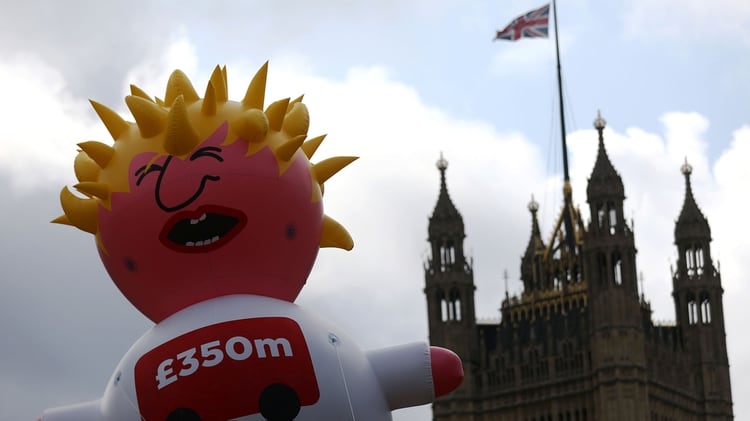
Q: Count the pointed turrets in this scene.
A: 4